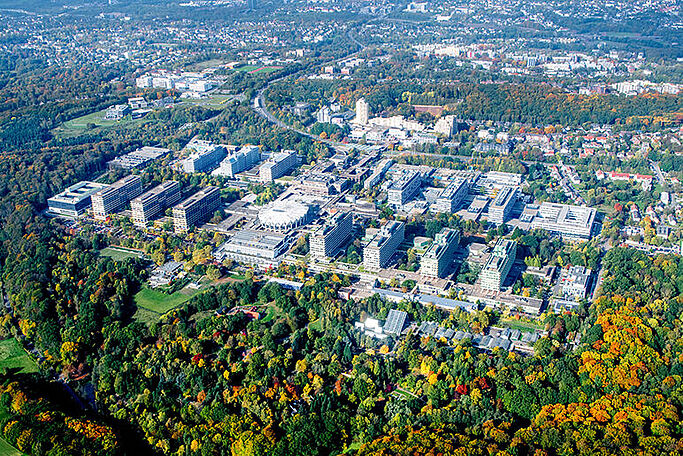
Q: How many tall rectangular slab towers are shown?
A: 13